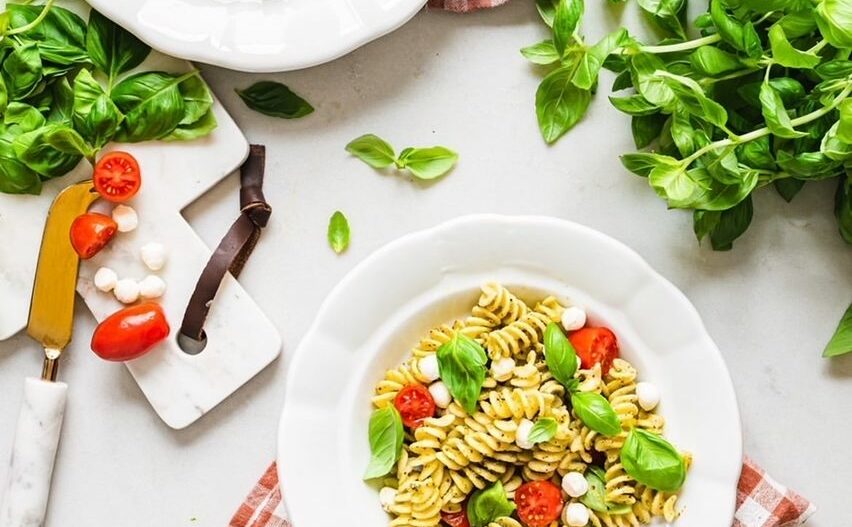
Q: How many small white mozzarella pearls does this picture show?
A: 14